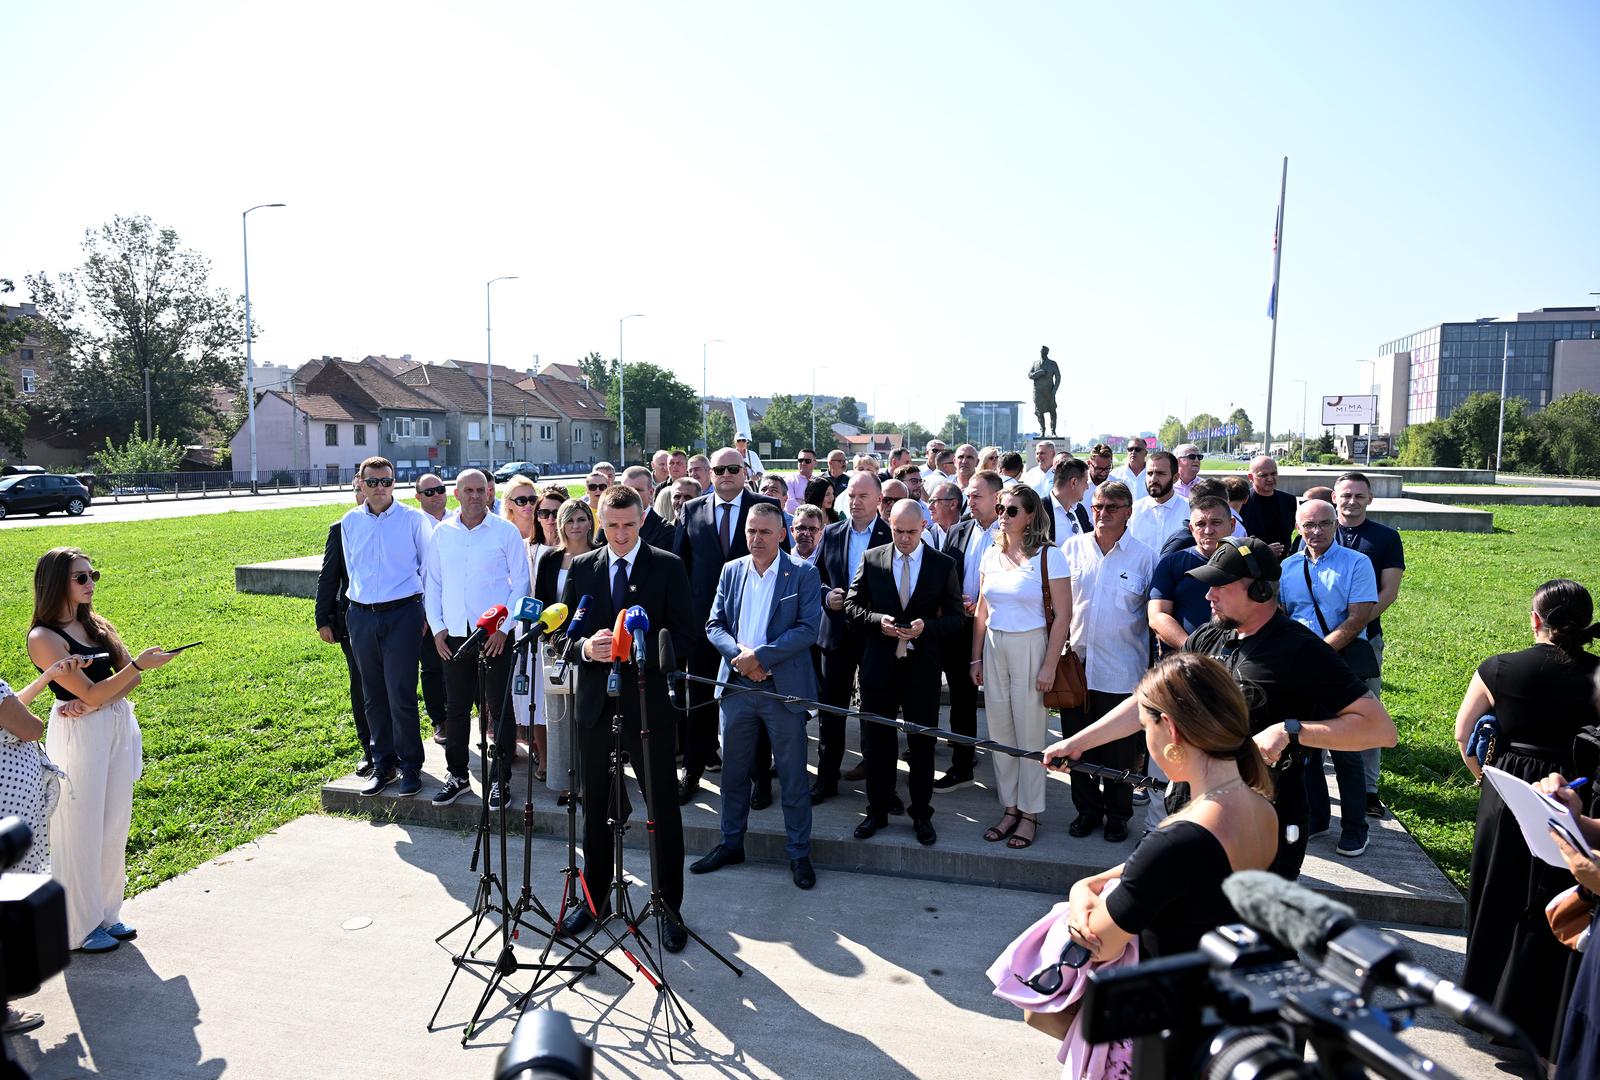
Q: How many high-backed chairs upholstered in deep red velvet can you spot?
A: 0